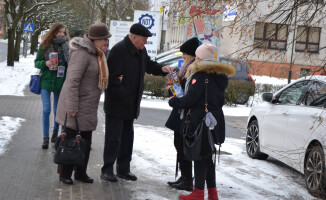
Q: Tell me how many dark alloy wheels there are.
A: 2